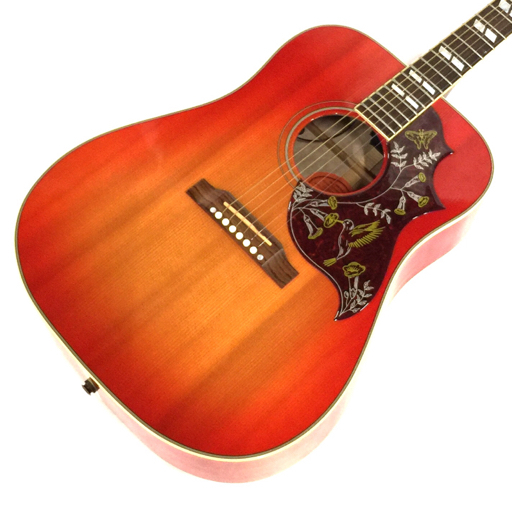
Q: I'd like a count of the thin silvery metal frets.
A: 14